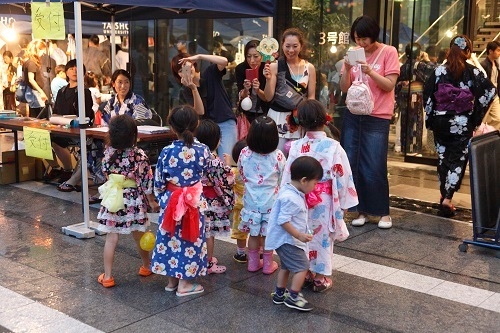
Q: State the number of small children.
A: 7